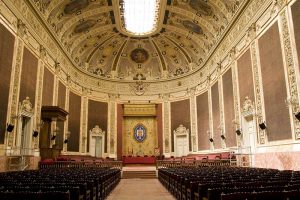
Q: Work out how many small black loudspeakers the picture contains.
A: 9